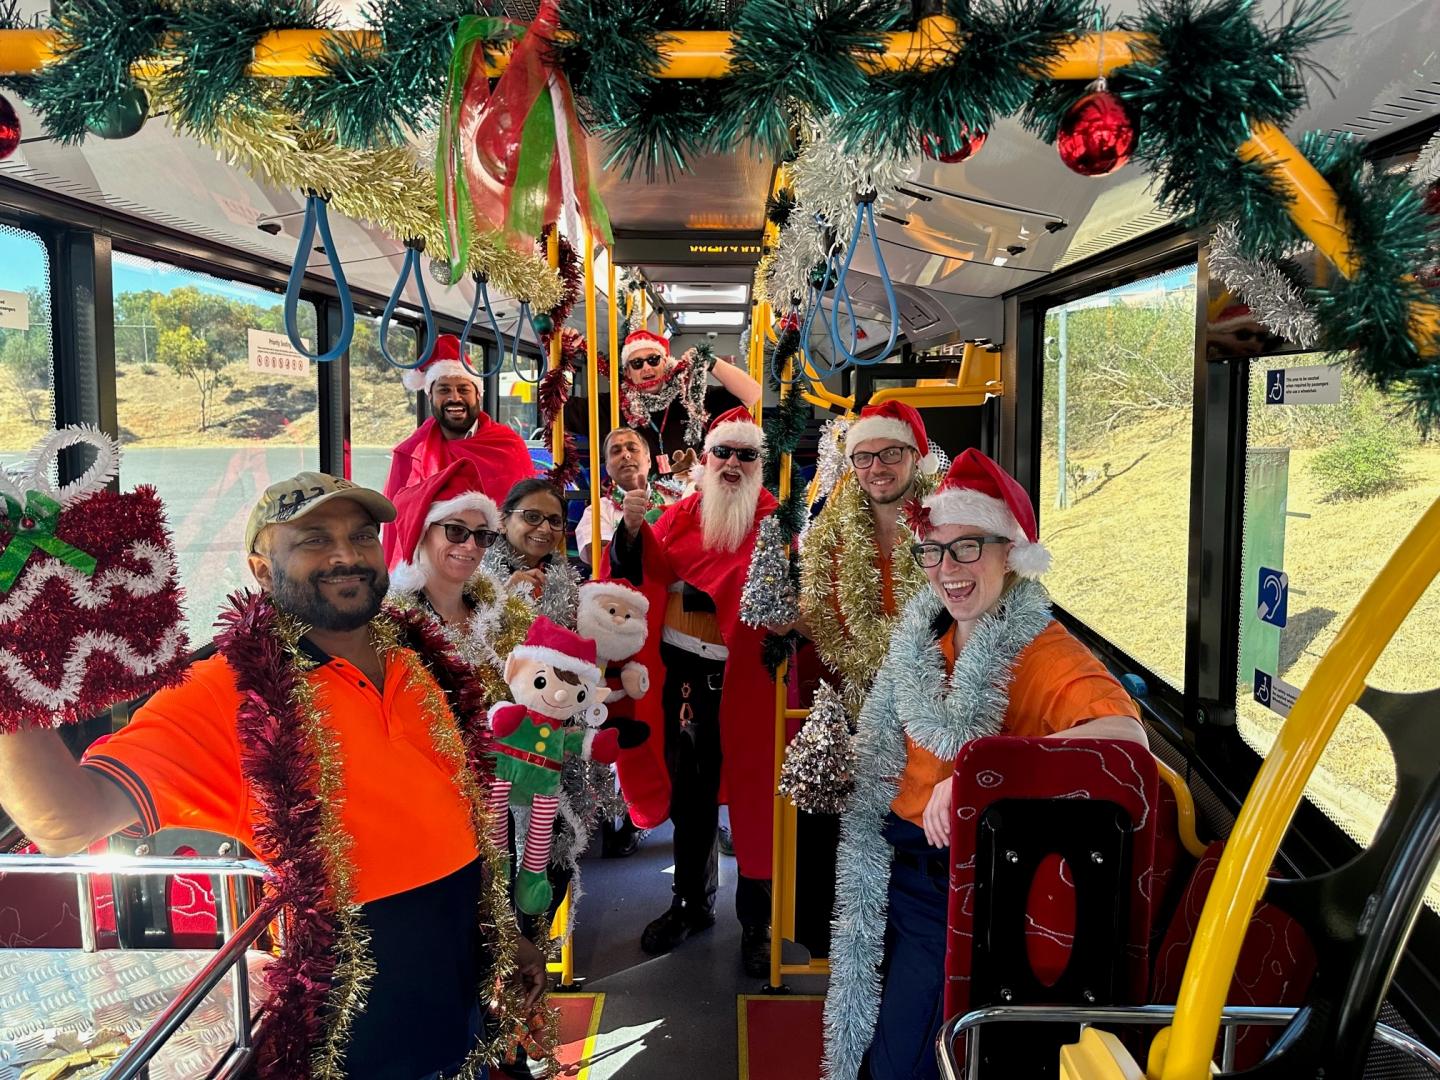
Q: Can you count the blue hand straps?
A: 8